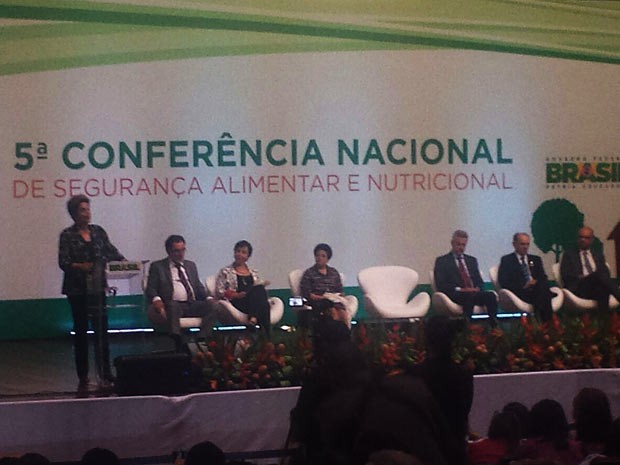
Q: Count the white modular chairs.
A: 7